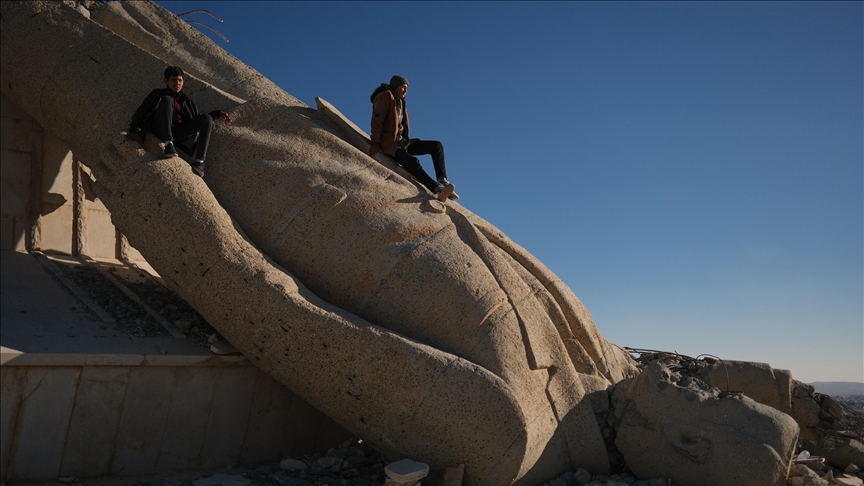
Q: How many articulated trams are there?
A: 0